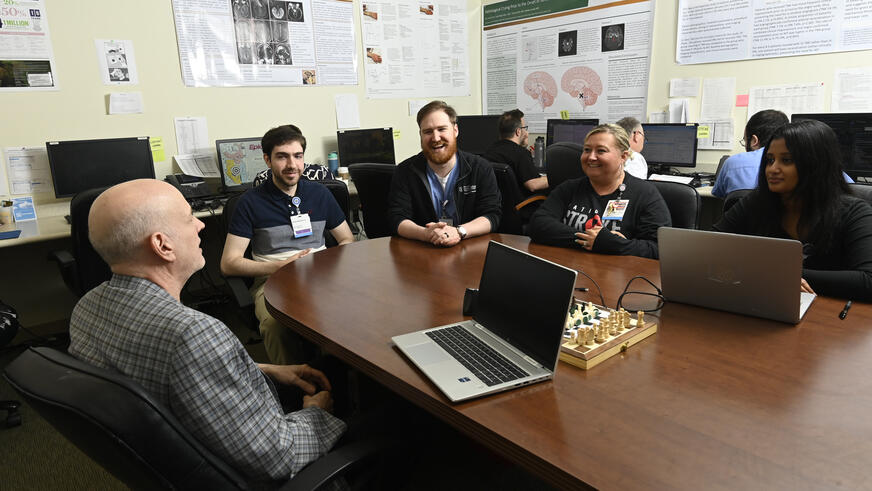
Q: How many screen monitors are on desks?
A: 7